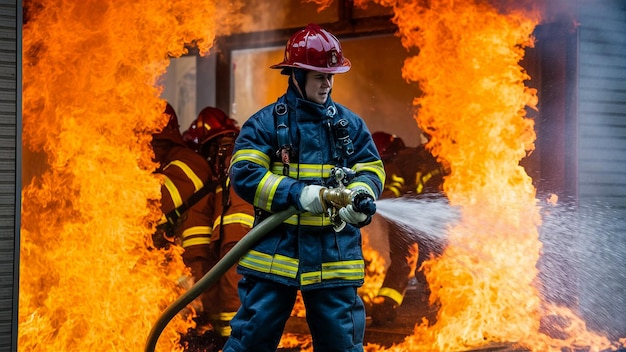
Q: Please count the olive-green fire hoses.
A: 1